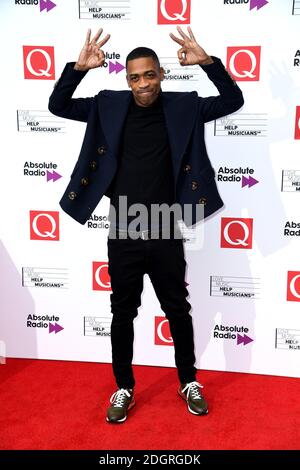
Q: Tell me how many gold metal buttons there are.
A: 7